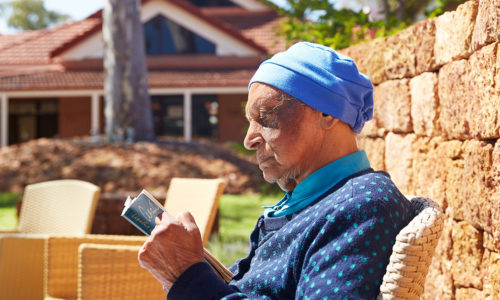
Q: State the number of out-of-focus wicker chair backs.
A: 2